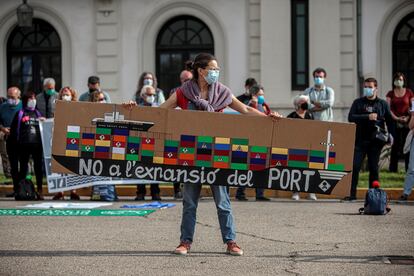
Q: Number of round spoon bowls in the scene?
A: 0